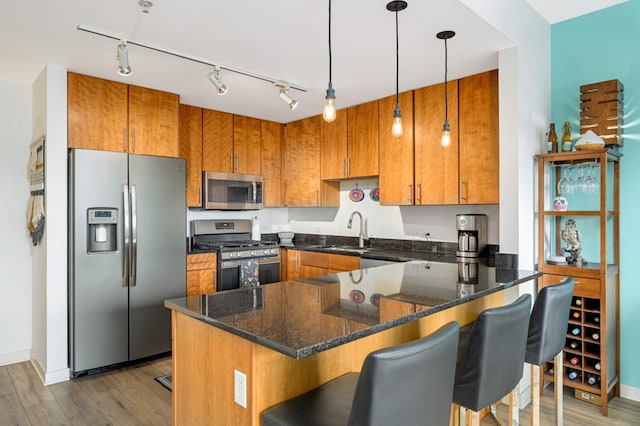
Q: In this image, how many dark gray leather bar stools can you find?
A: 3